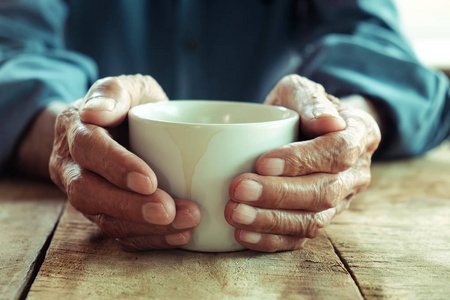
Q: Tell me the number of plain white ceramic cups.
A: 1